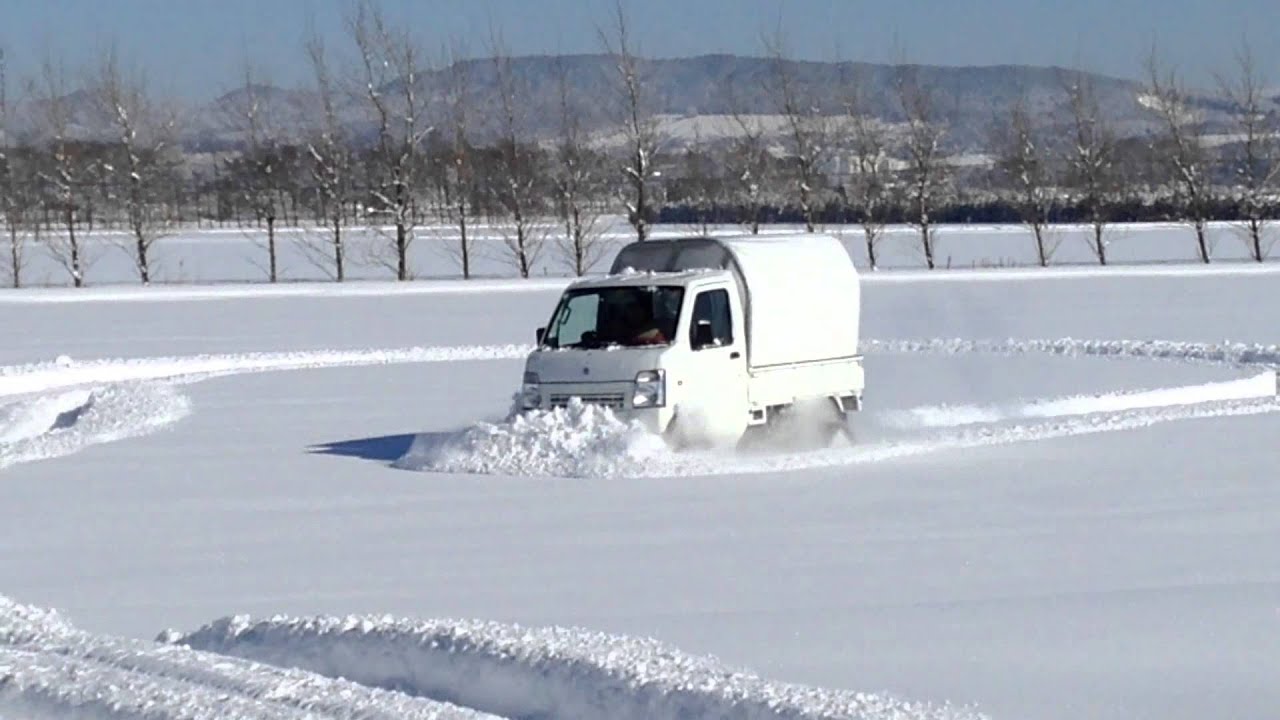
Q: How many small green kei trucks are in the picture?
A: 0